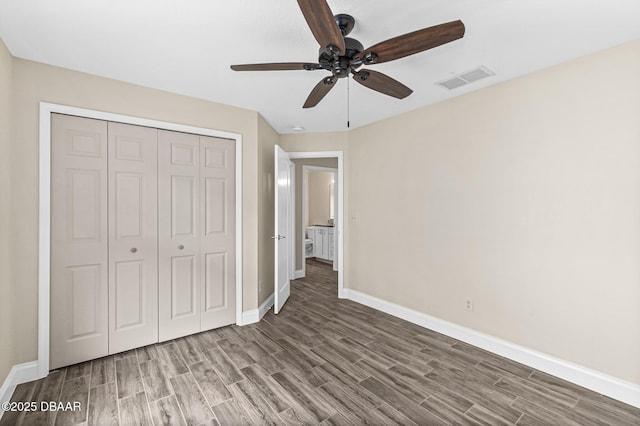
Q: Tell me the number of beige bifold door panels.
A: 4